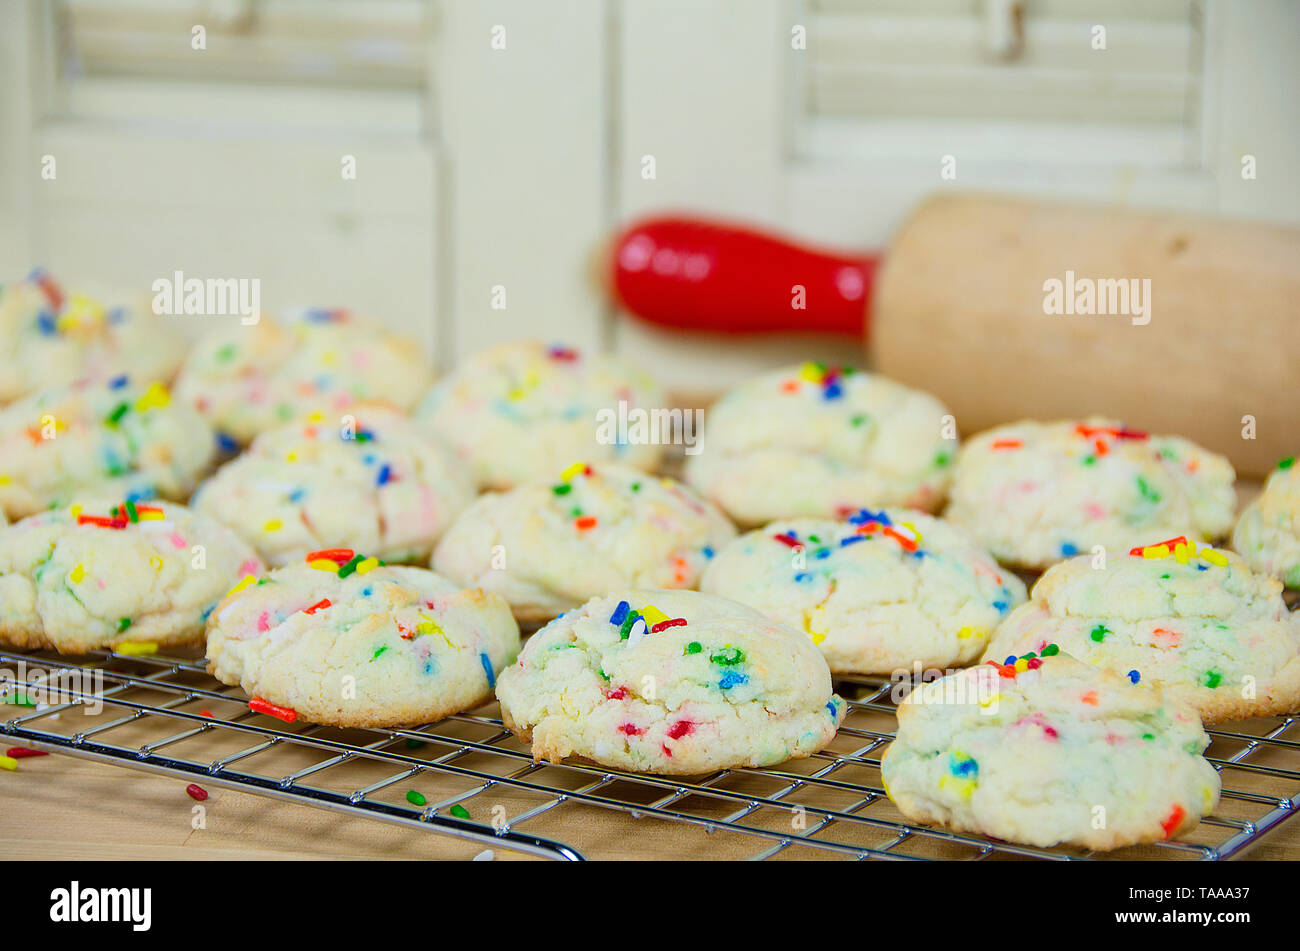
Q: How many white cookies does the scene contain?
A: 15